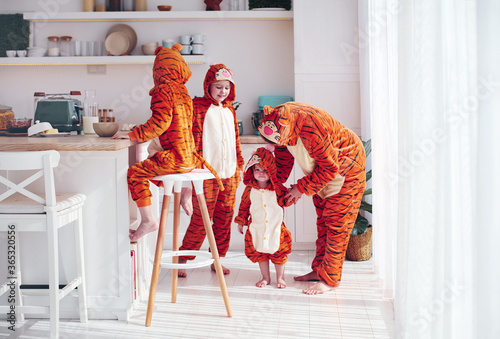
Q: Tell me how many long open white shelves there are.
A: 2